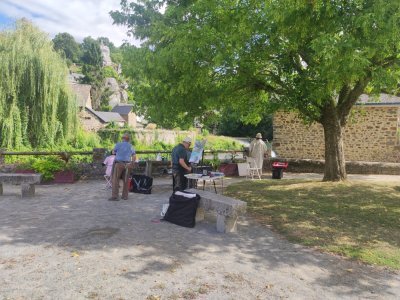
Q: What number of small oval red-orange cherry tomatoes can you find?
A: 0